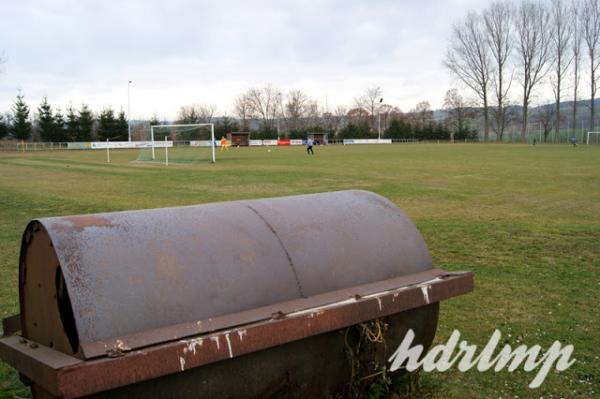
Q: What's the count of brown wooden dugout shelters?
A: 2